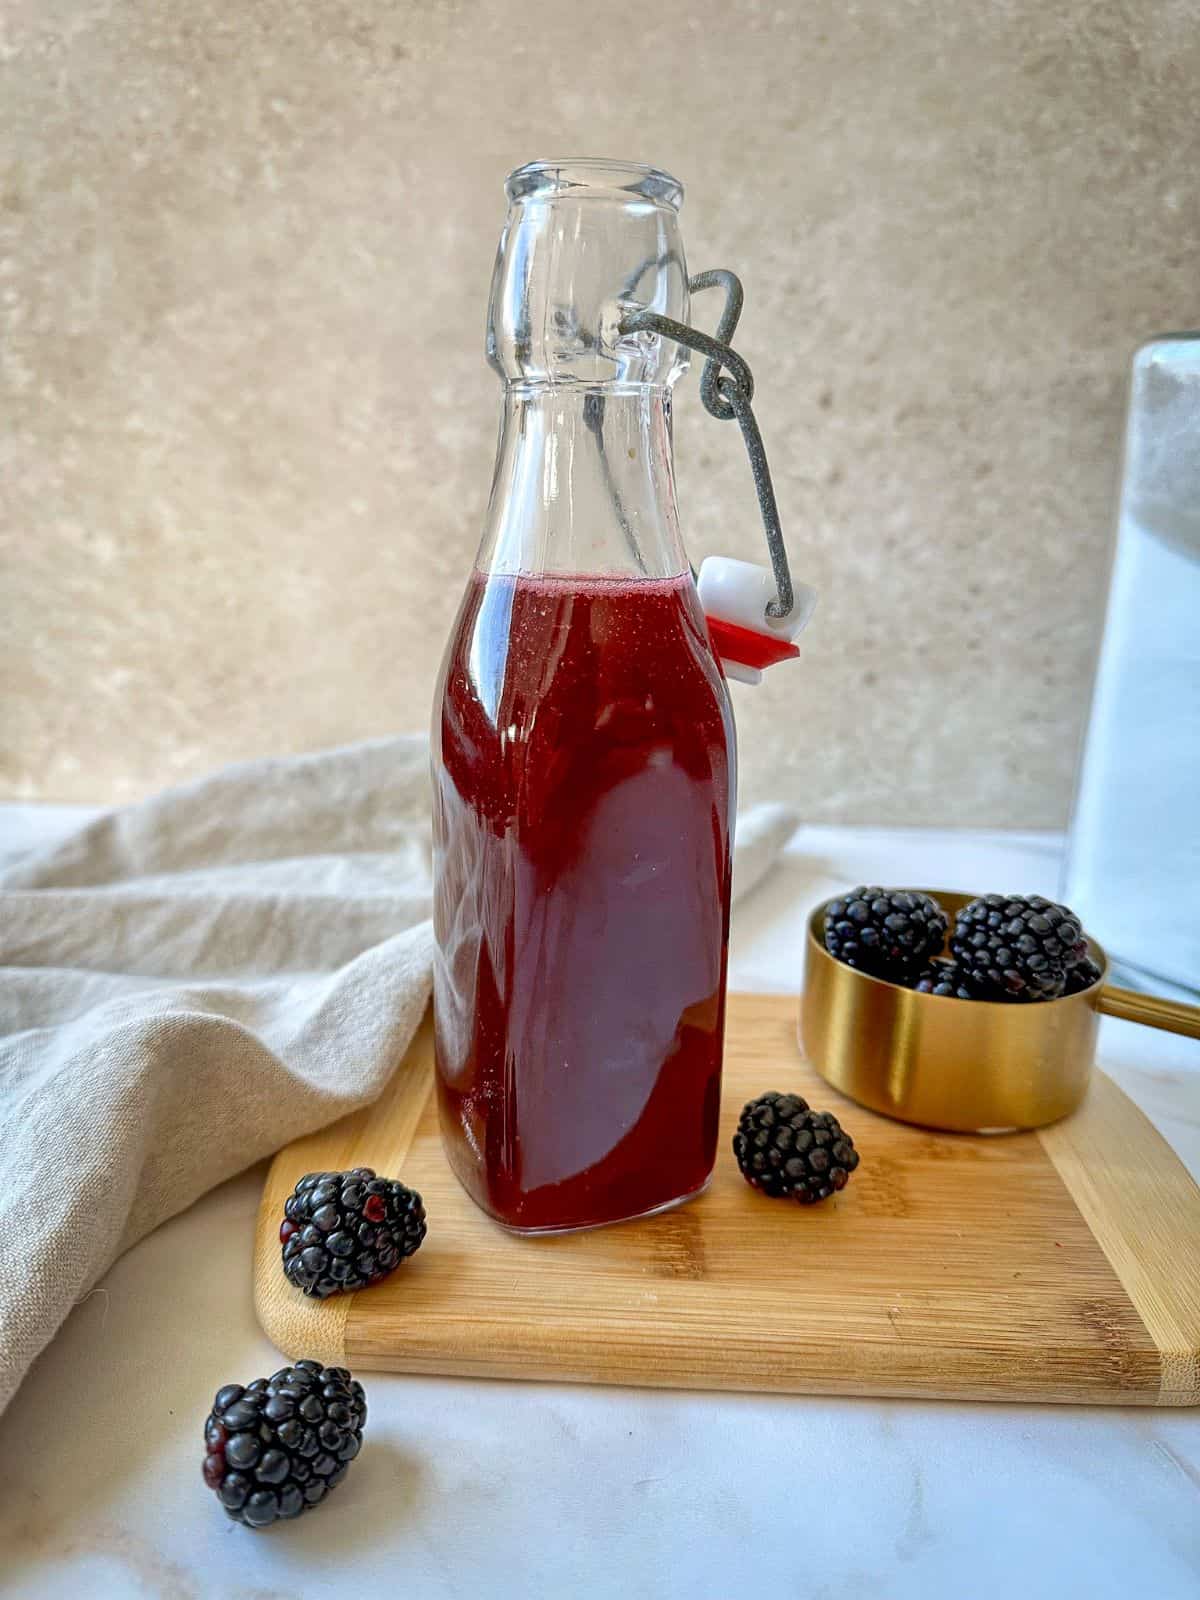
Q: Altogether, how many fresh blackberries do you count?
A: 7